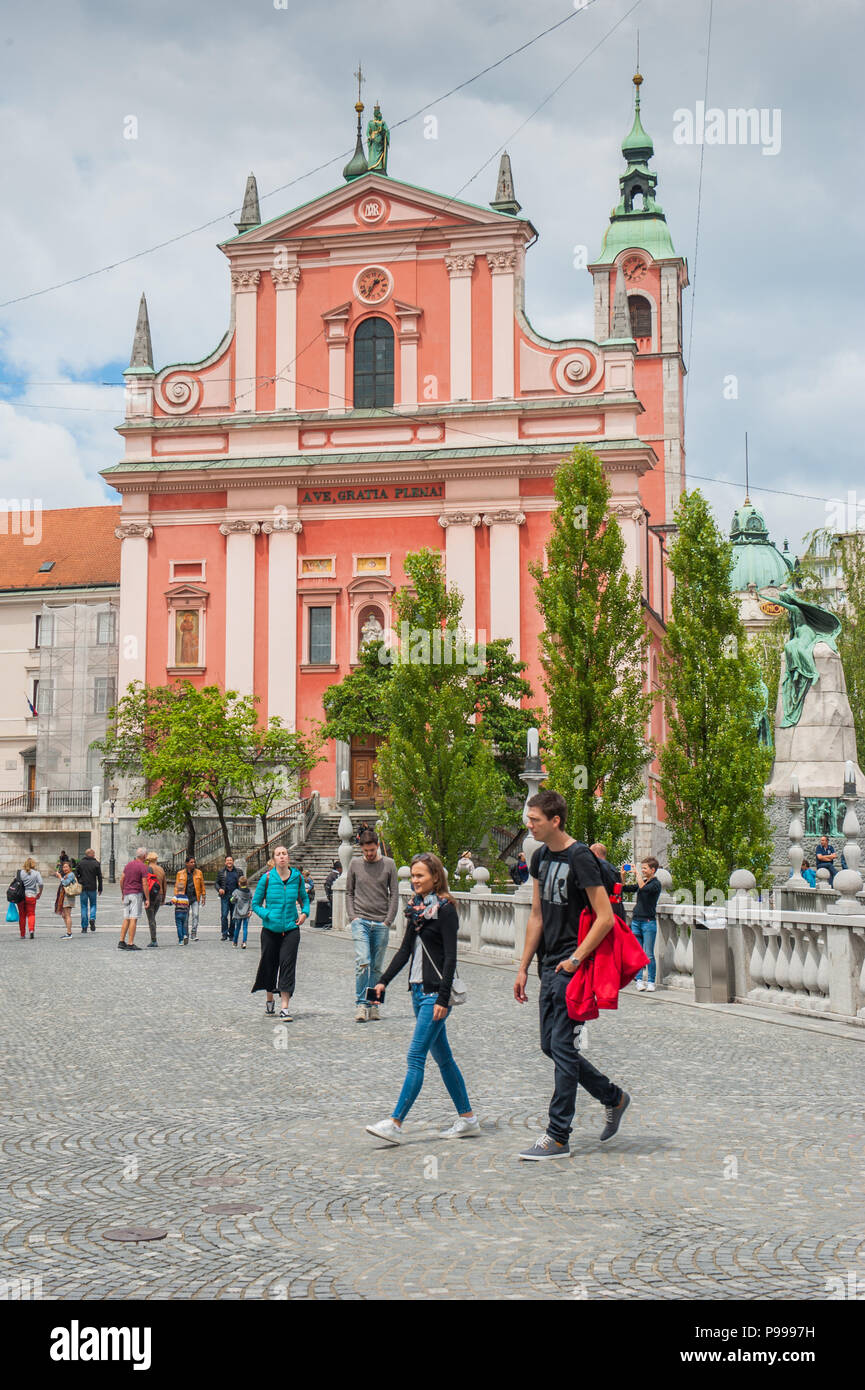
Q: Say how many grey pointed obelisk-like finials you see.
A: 4